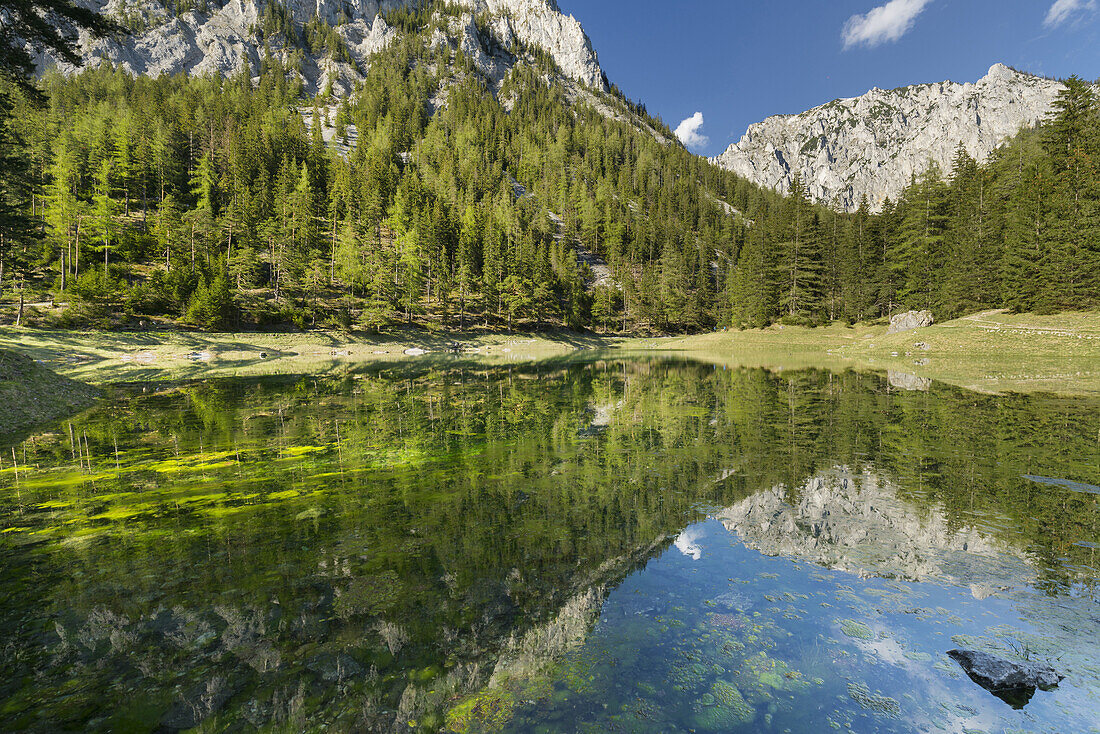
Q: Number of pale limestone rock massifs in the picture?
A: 2